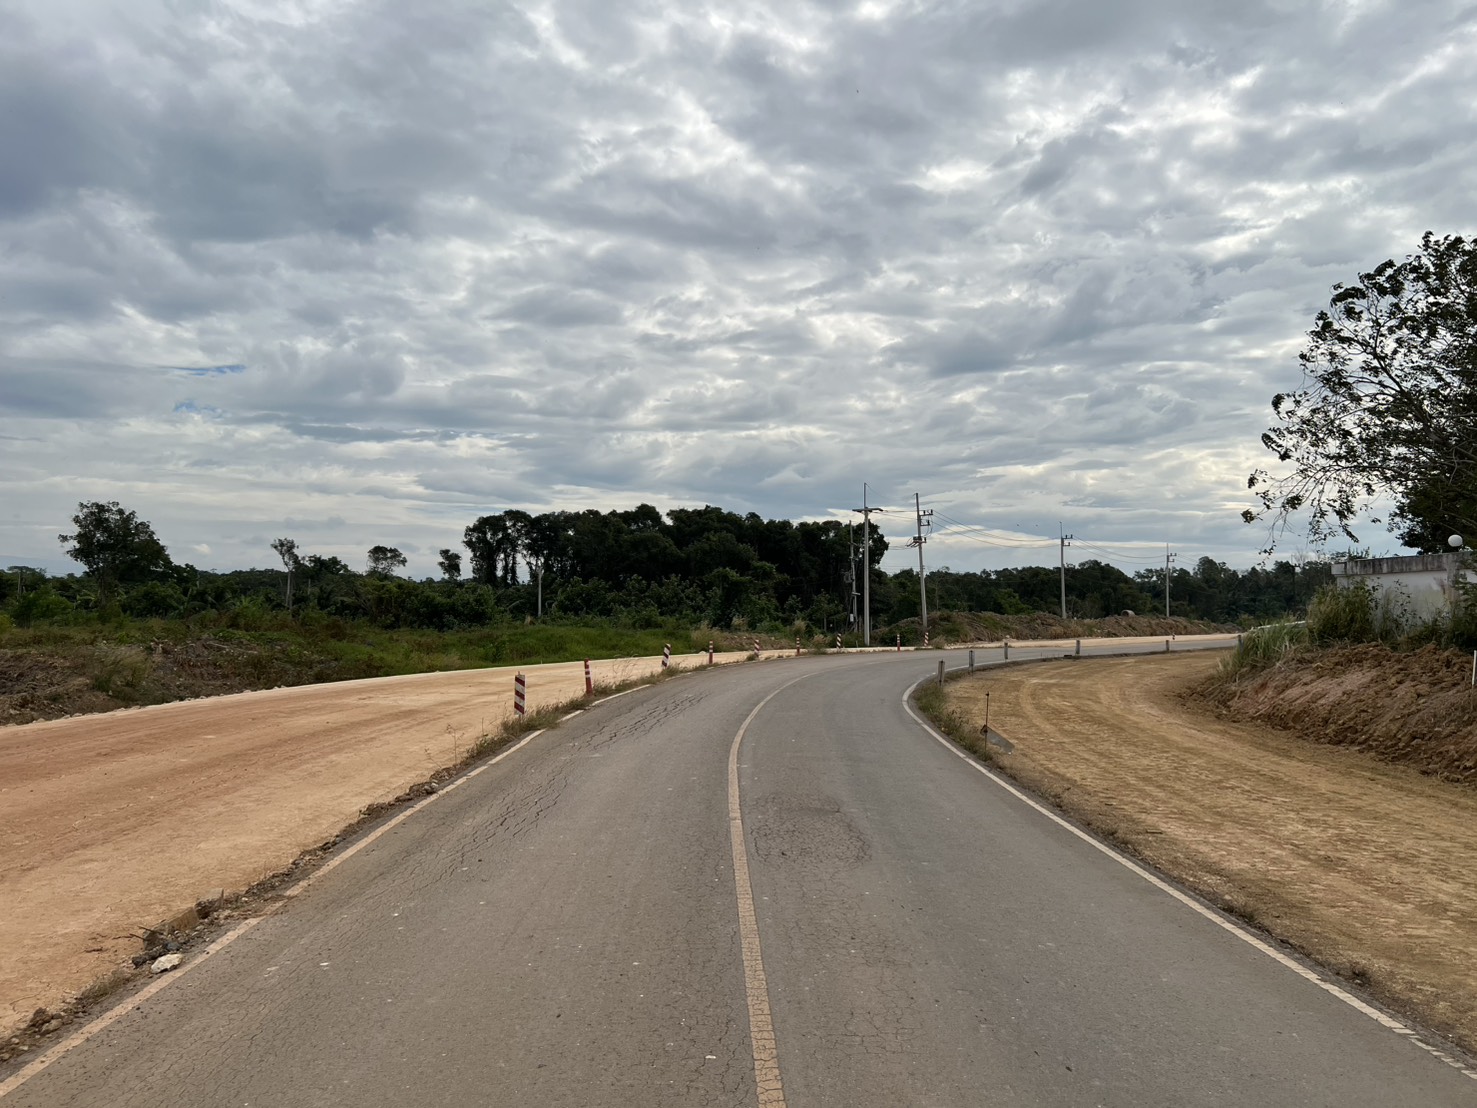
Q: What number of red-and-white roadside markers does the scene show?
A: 9